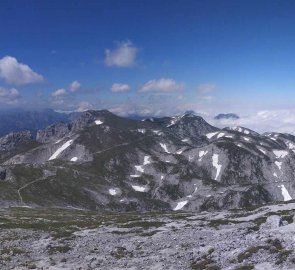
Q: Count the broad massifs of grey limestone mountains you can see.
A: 1